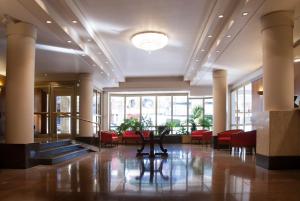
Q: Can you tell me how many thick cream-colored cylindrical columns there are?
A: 4